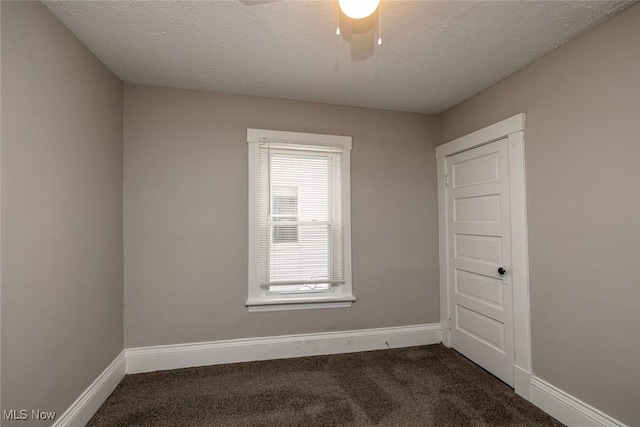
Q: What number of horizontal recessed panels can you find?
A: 5